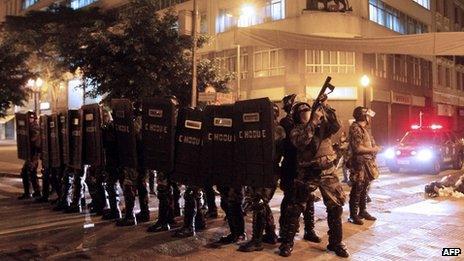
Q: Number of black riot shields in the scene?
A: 11